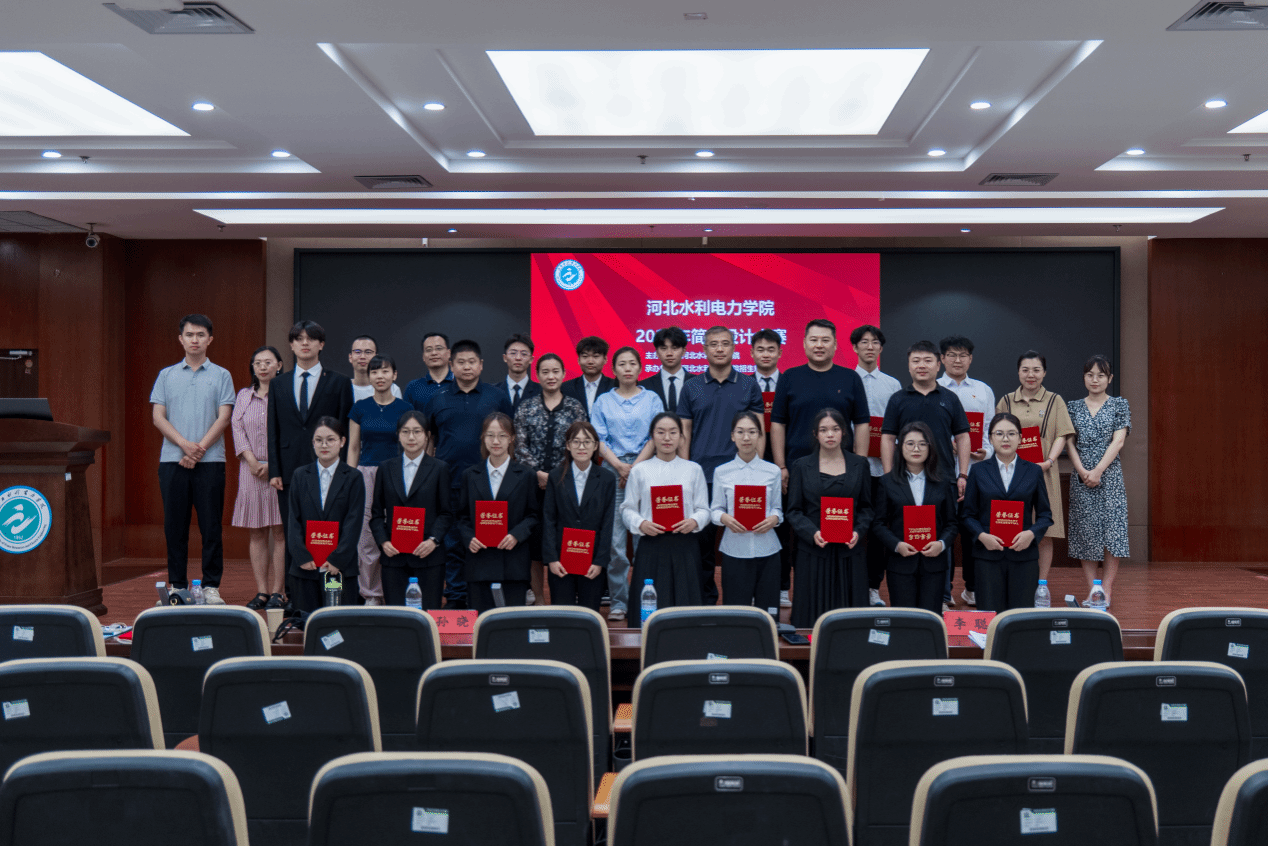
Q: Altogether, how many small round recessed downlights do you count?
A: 13